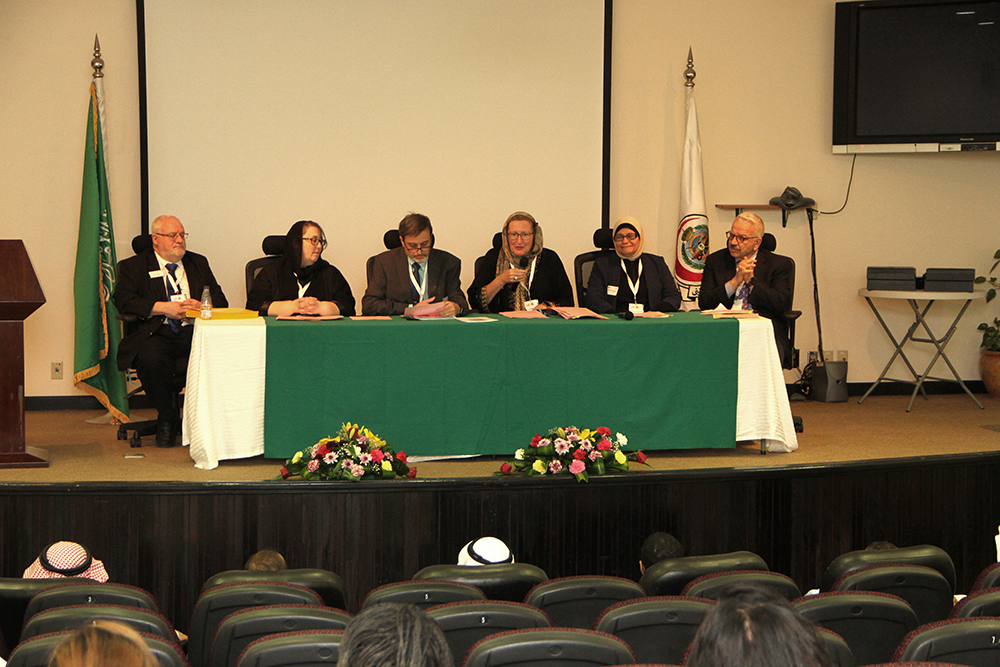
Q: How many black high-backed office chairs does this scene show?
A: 6